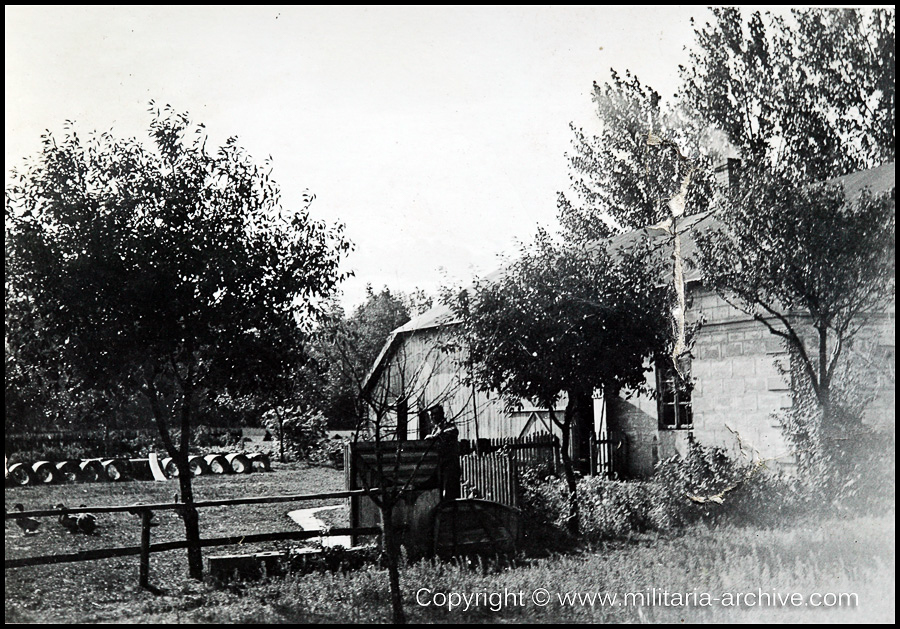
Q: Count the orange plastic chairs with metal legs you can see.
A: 0